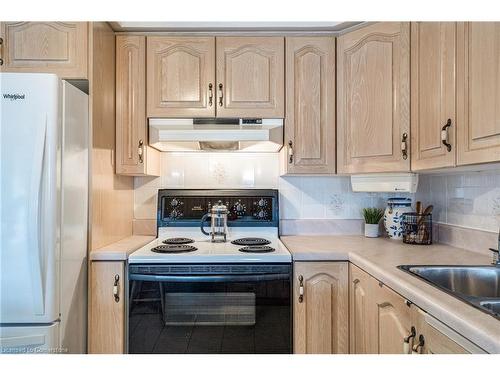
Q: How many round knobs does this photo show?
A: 5